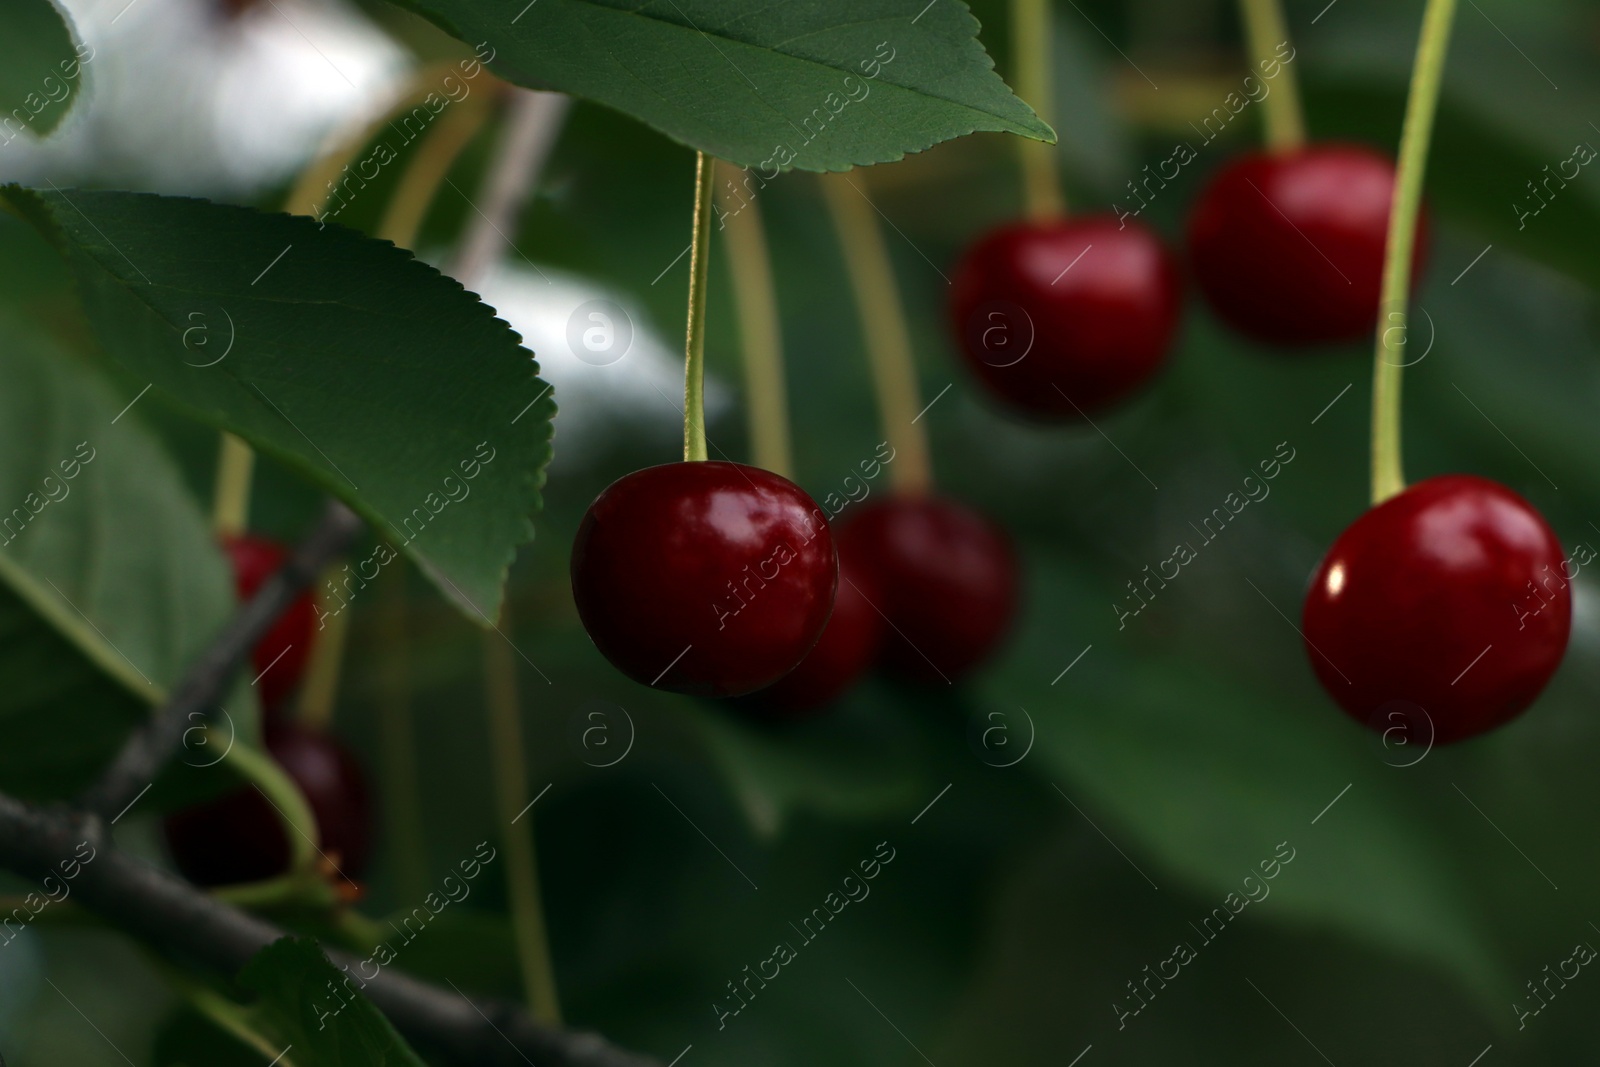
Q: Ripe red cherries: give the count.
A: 8